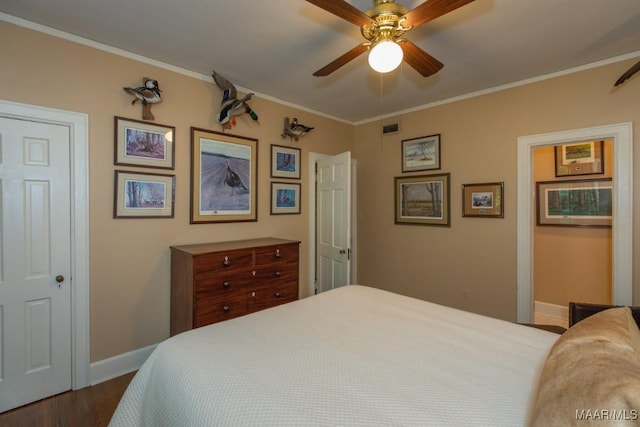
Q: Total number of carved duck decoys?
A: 3